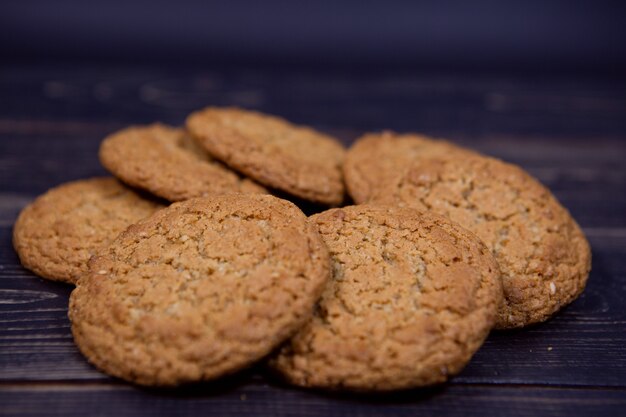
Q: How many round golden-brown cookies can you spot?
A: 7